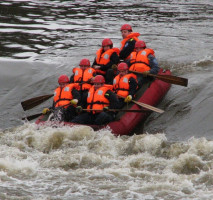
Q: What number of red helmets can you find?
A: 7